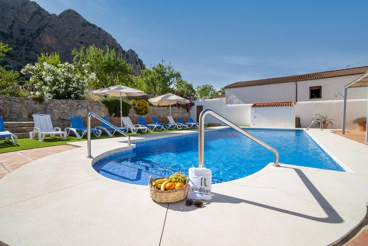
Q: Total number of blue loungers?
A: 7